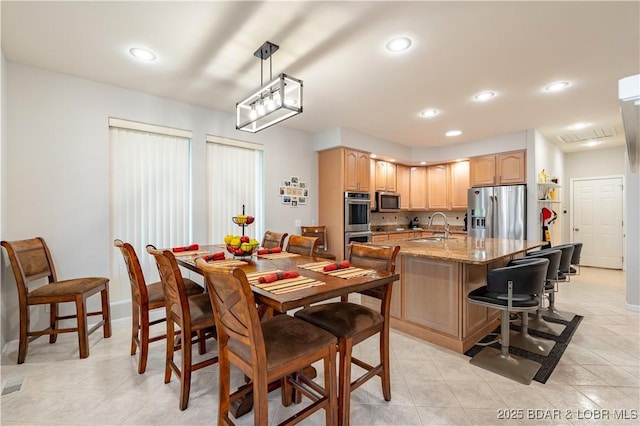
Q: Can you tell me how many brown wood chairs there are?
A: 8